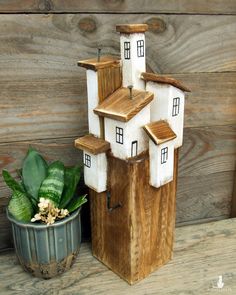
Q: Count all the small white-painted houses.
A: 6